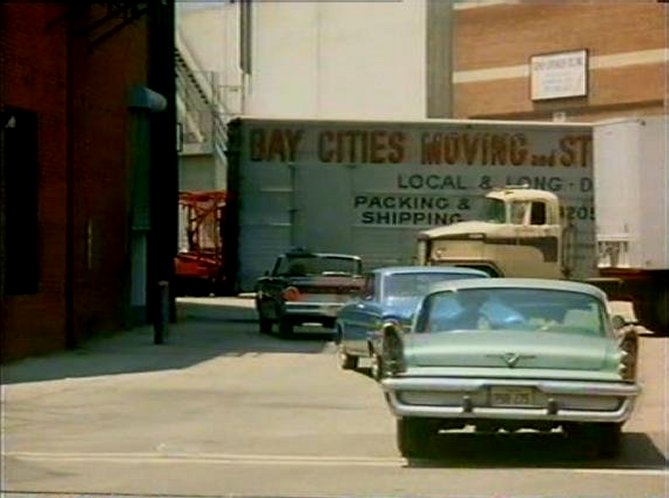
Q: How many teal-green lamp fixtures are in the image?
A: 1